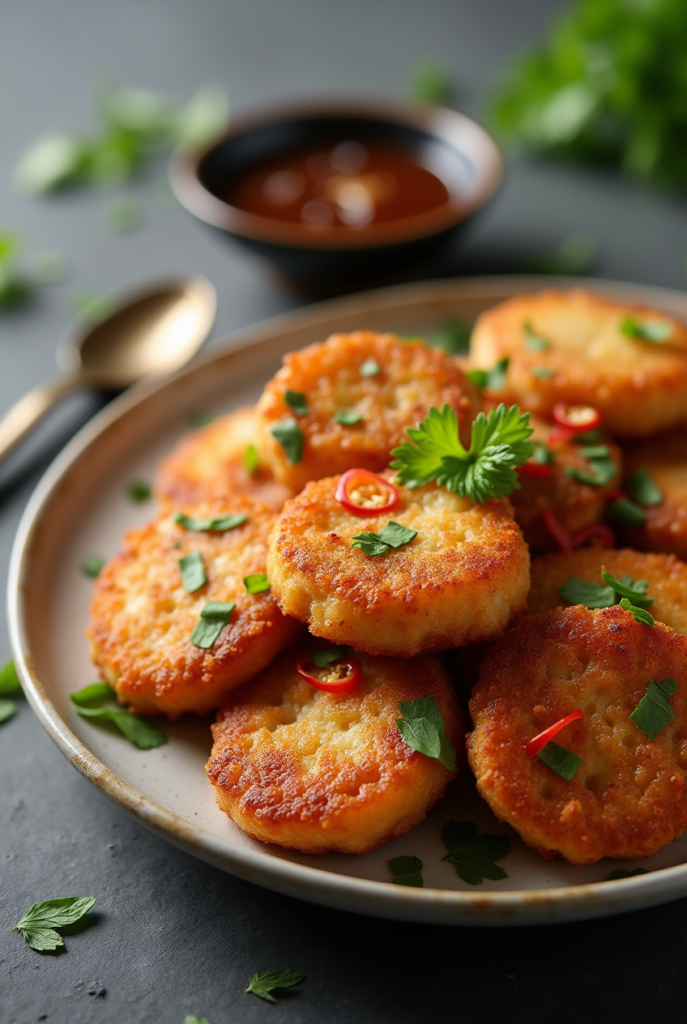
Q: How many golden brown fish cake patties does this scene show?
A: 10